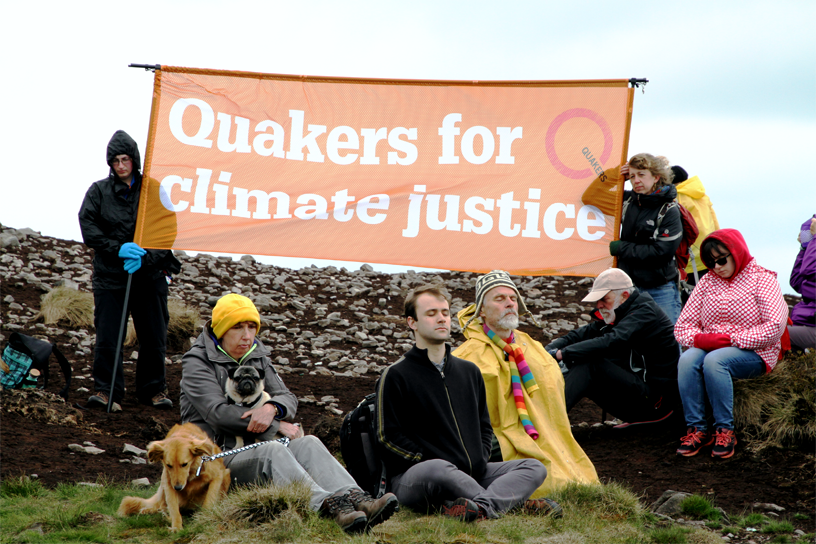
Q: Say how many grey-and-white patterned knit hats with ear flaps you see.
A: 1